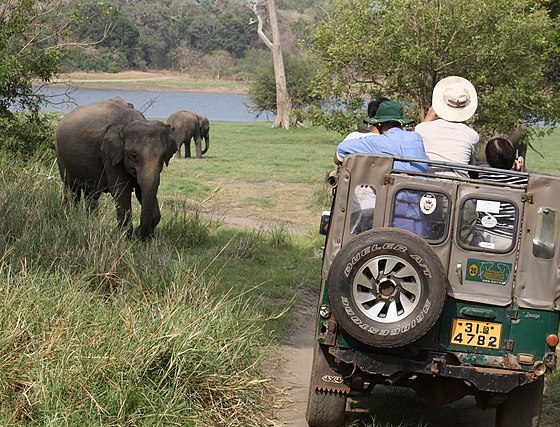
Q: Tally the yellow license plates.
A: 1